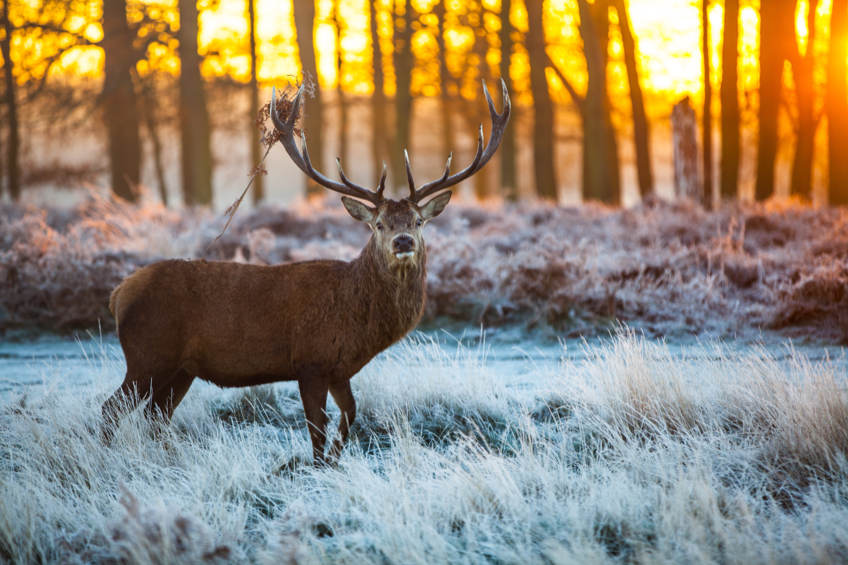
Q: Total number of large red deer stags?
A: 1